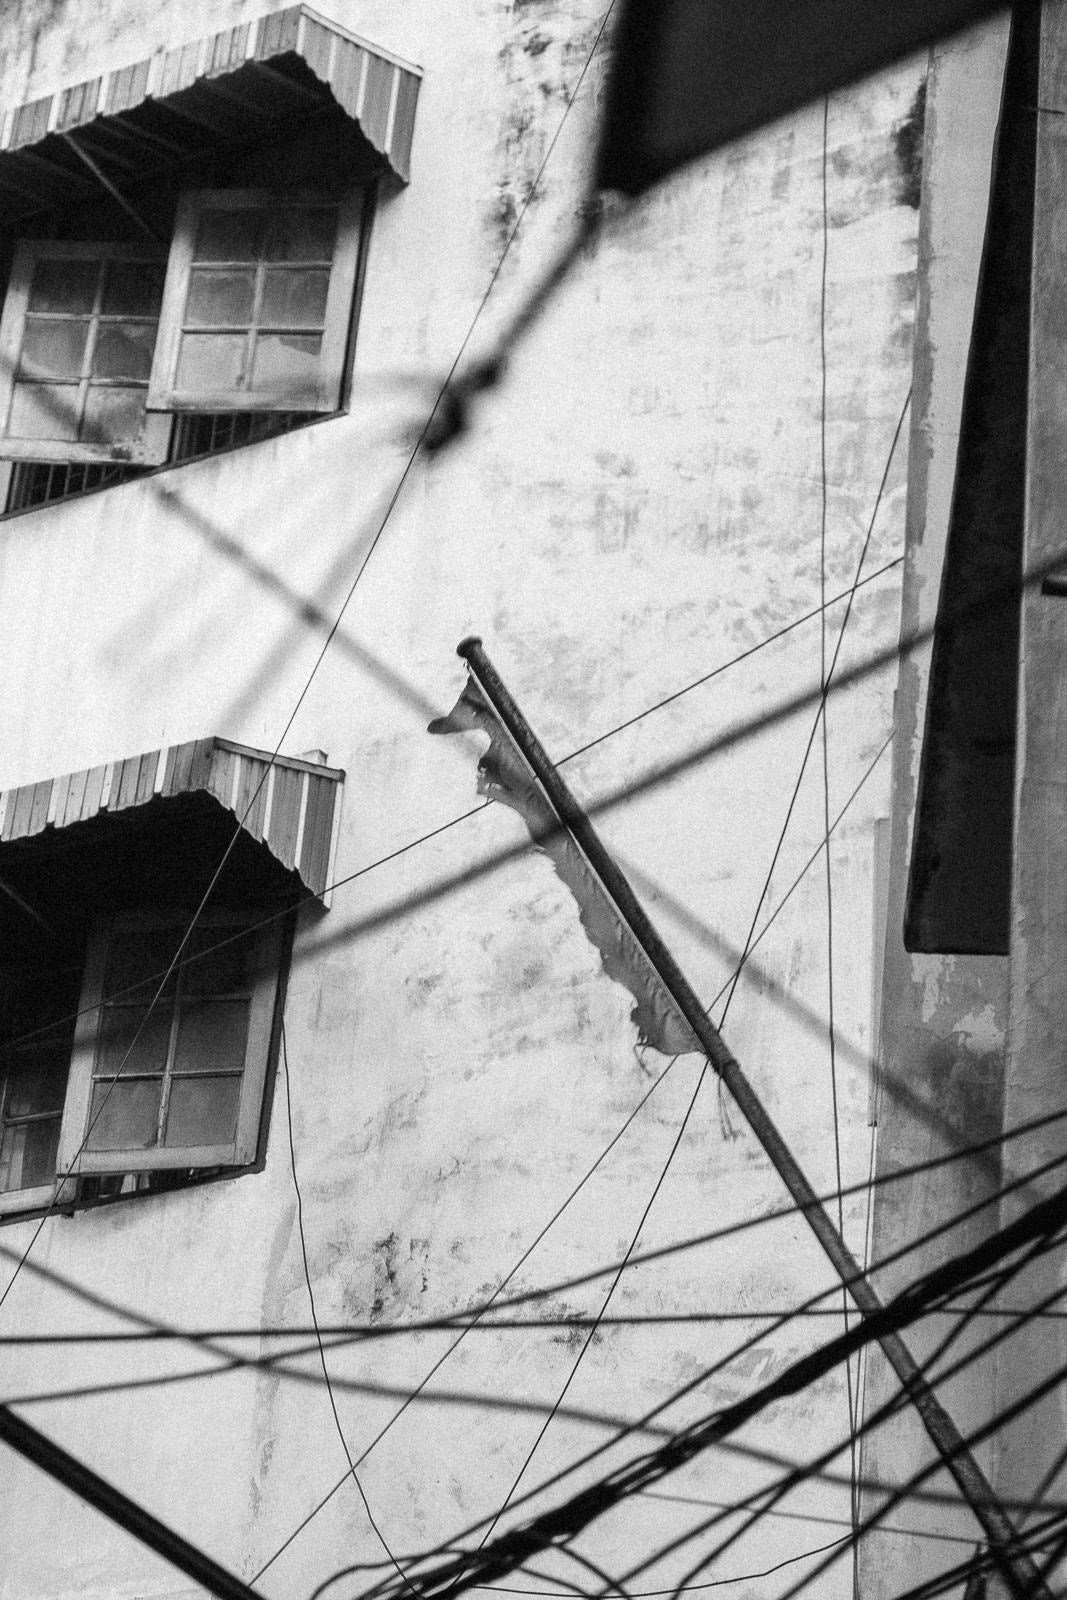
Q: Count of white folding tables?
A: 0